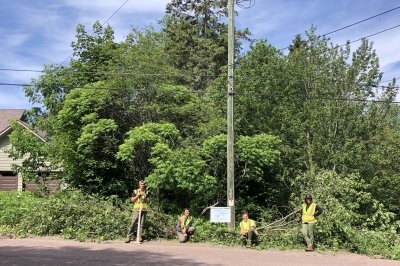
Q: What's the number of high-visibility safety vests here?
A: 4